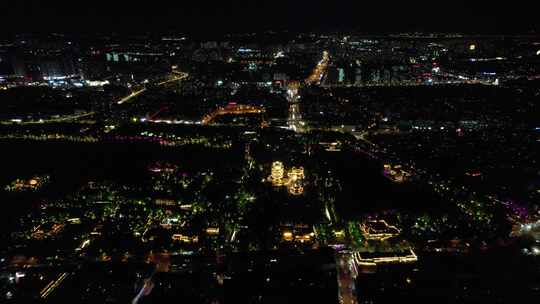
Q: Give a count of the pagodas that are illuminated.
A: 2